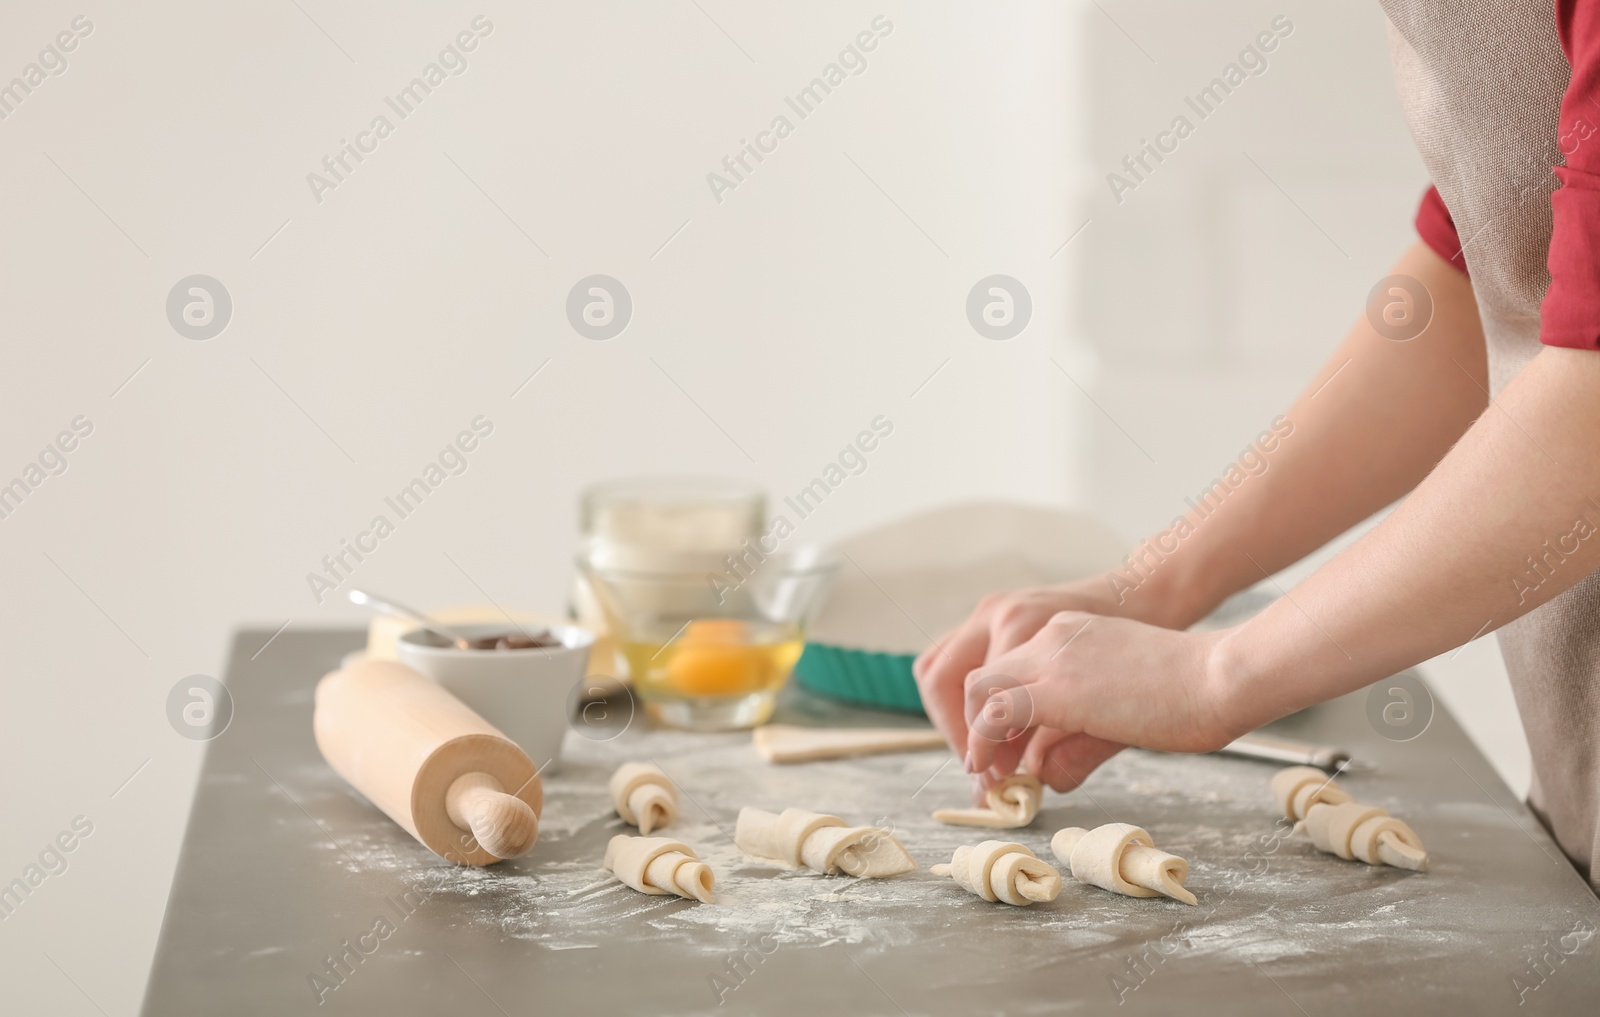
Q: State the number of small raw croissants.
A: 8